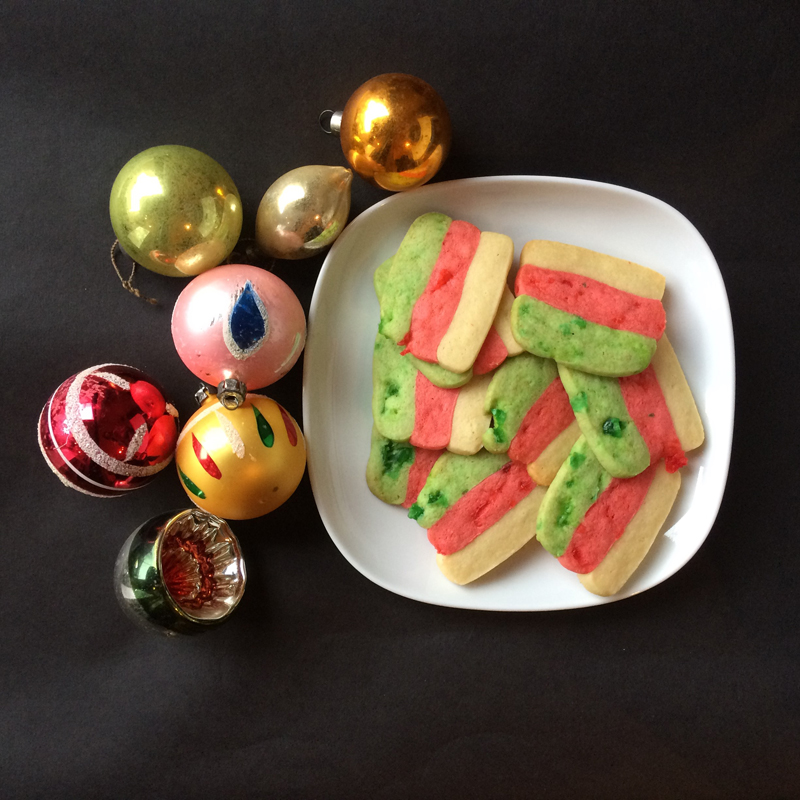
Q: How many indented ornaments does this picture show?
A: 1